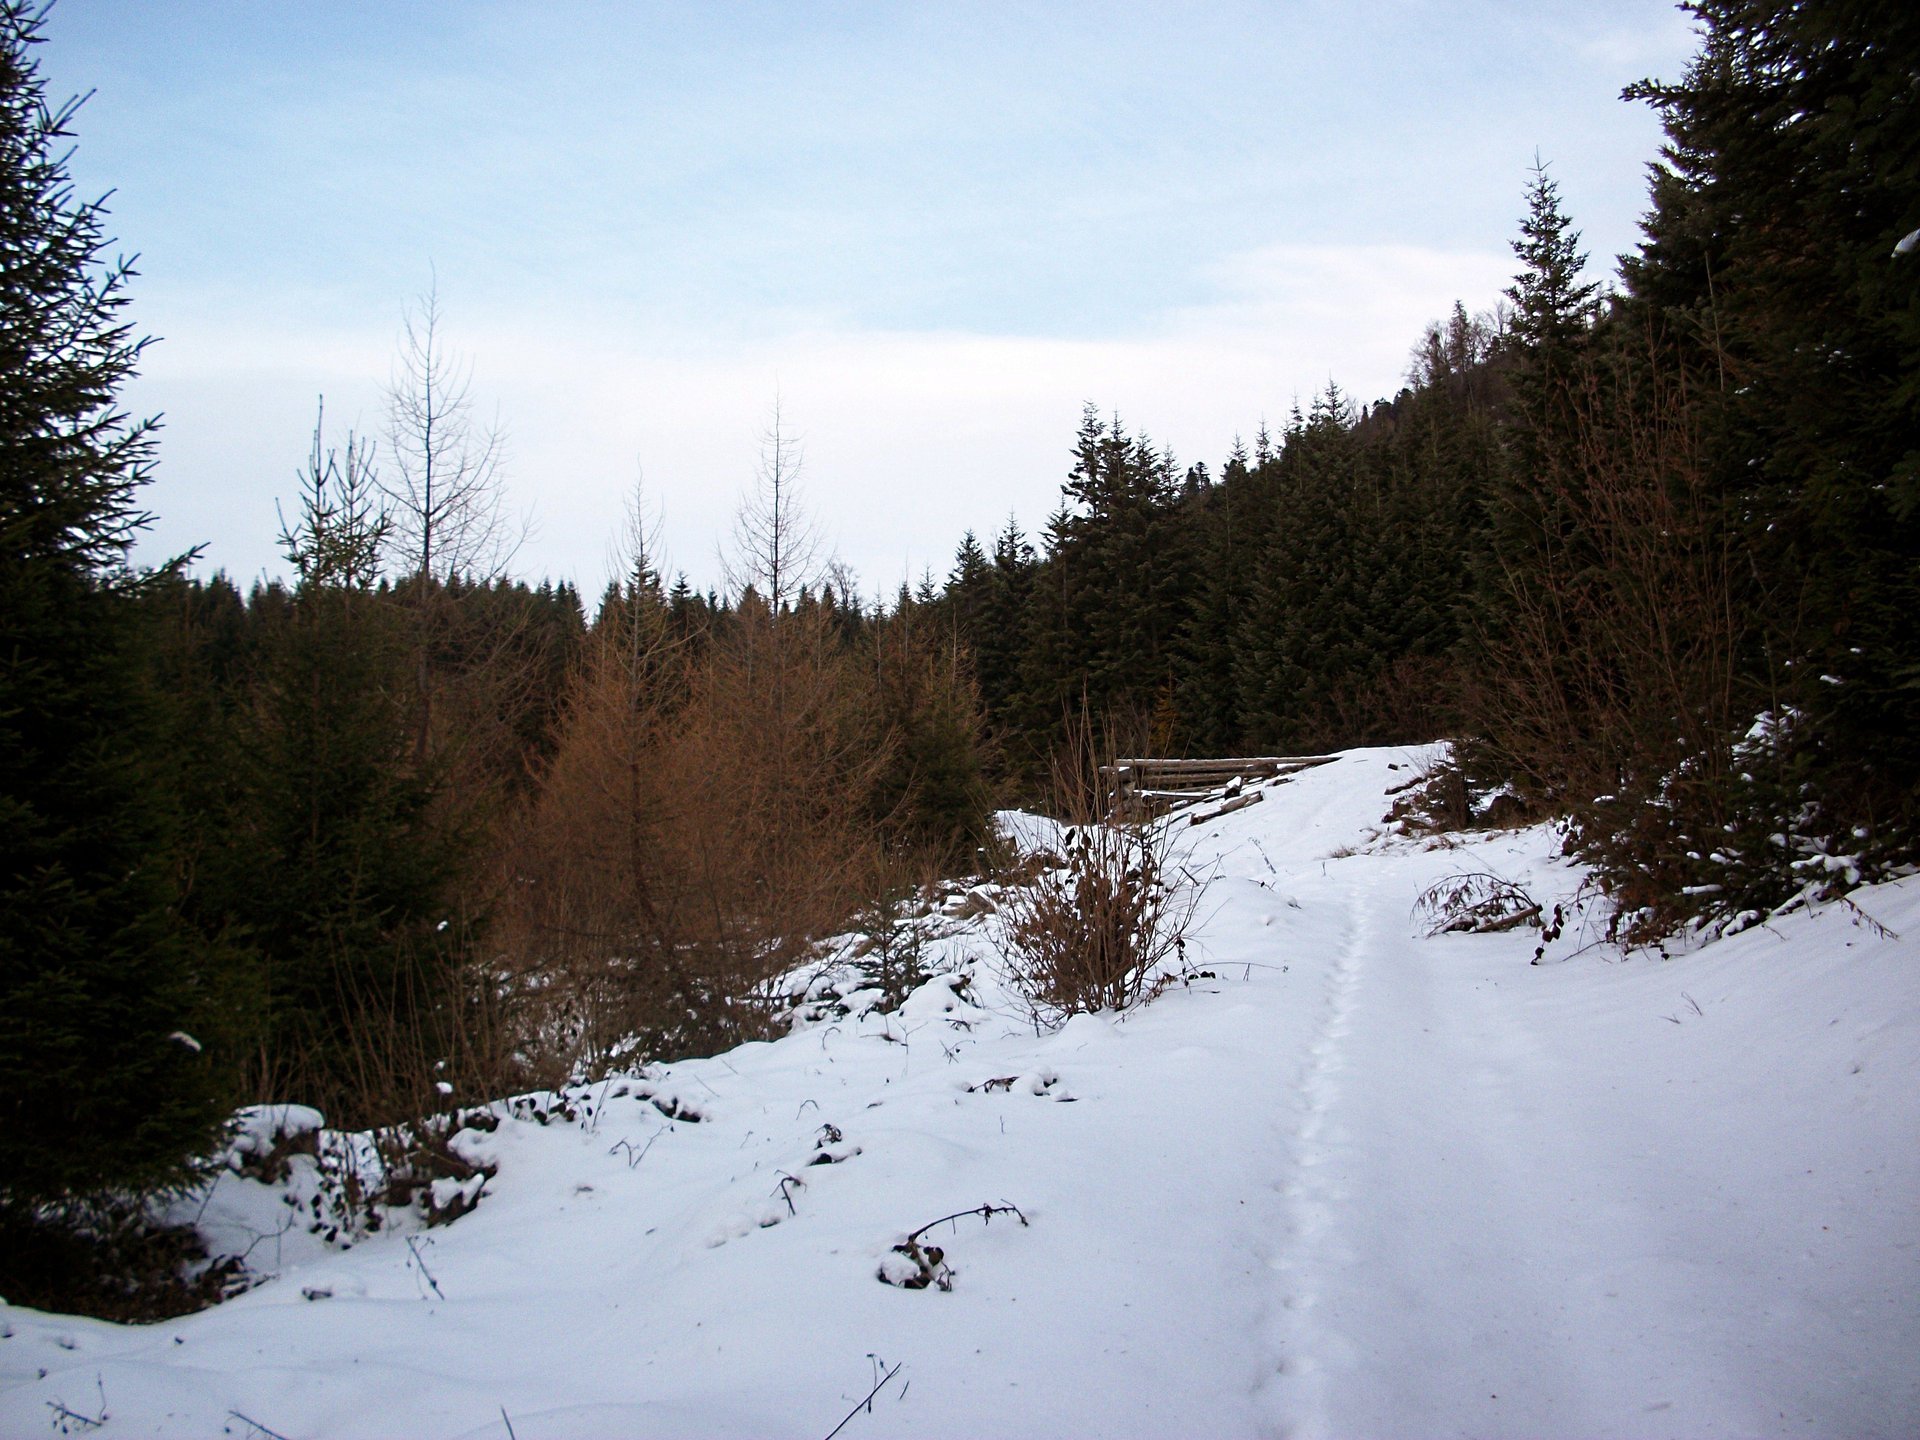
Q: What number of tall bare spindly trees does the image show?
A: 3